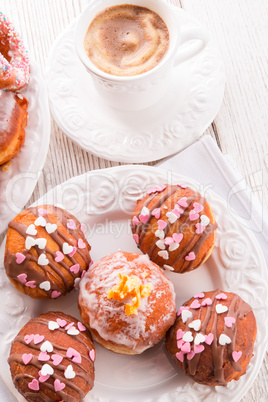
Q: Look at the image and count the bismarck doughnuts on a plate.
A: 5